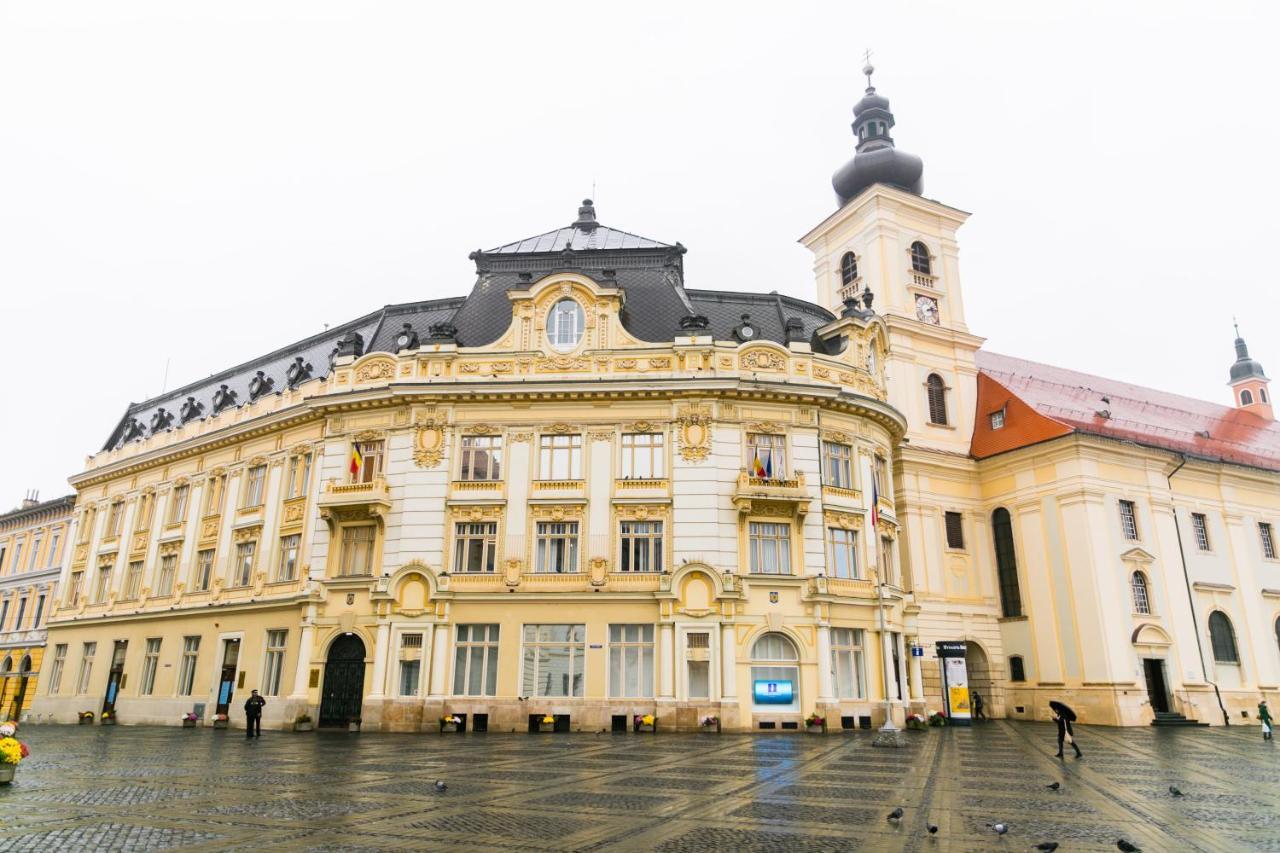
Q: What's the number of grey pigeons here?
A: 8